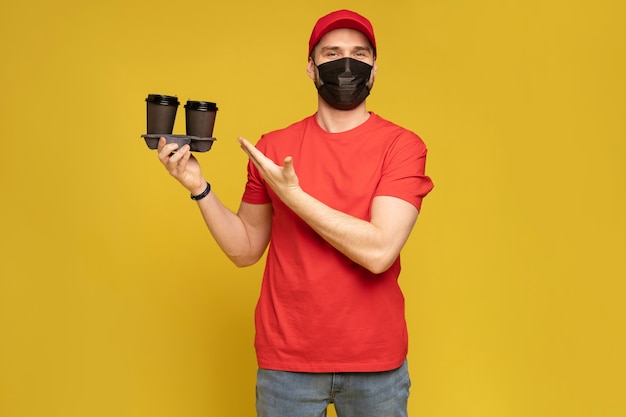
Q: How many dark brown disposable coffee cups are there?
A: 2